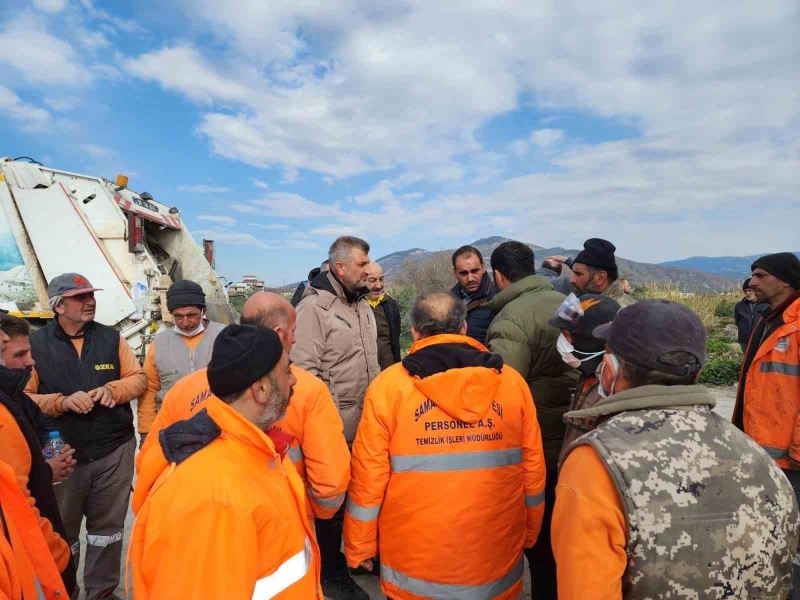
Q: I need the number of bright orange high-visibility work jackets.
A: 5